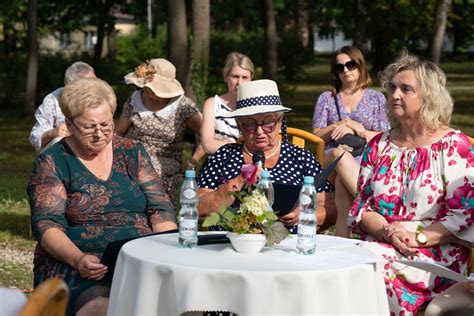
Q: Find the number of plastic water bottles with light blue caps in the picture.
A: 3